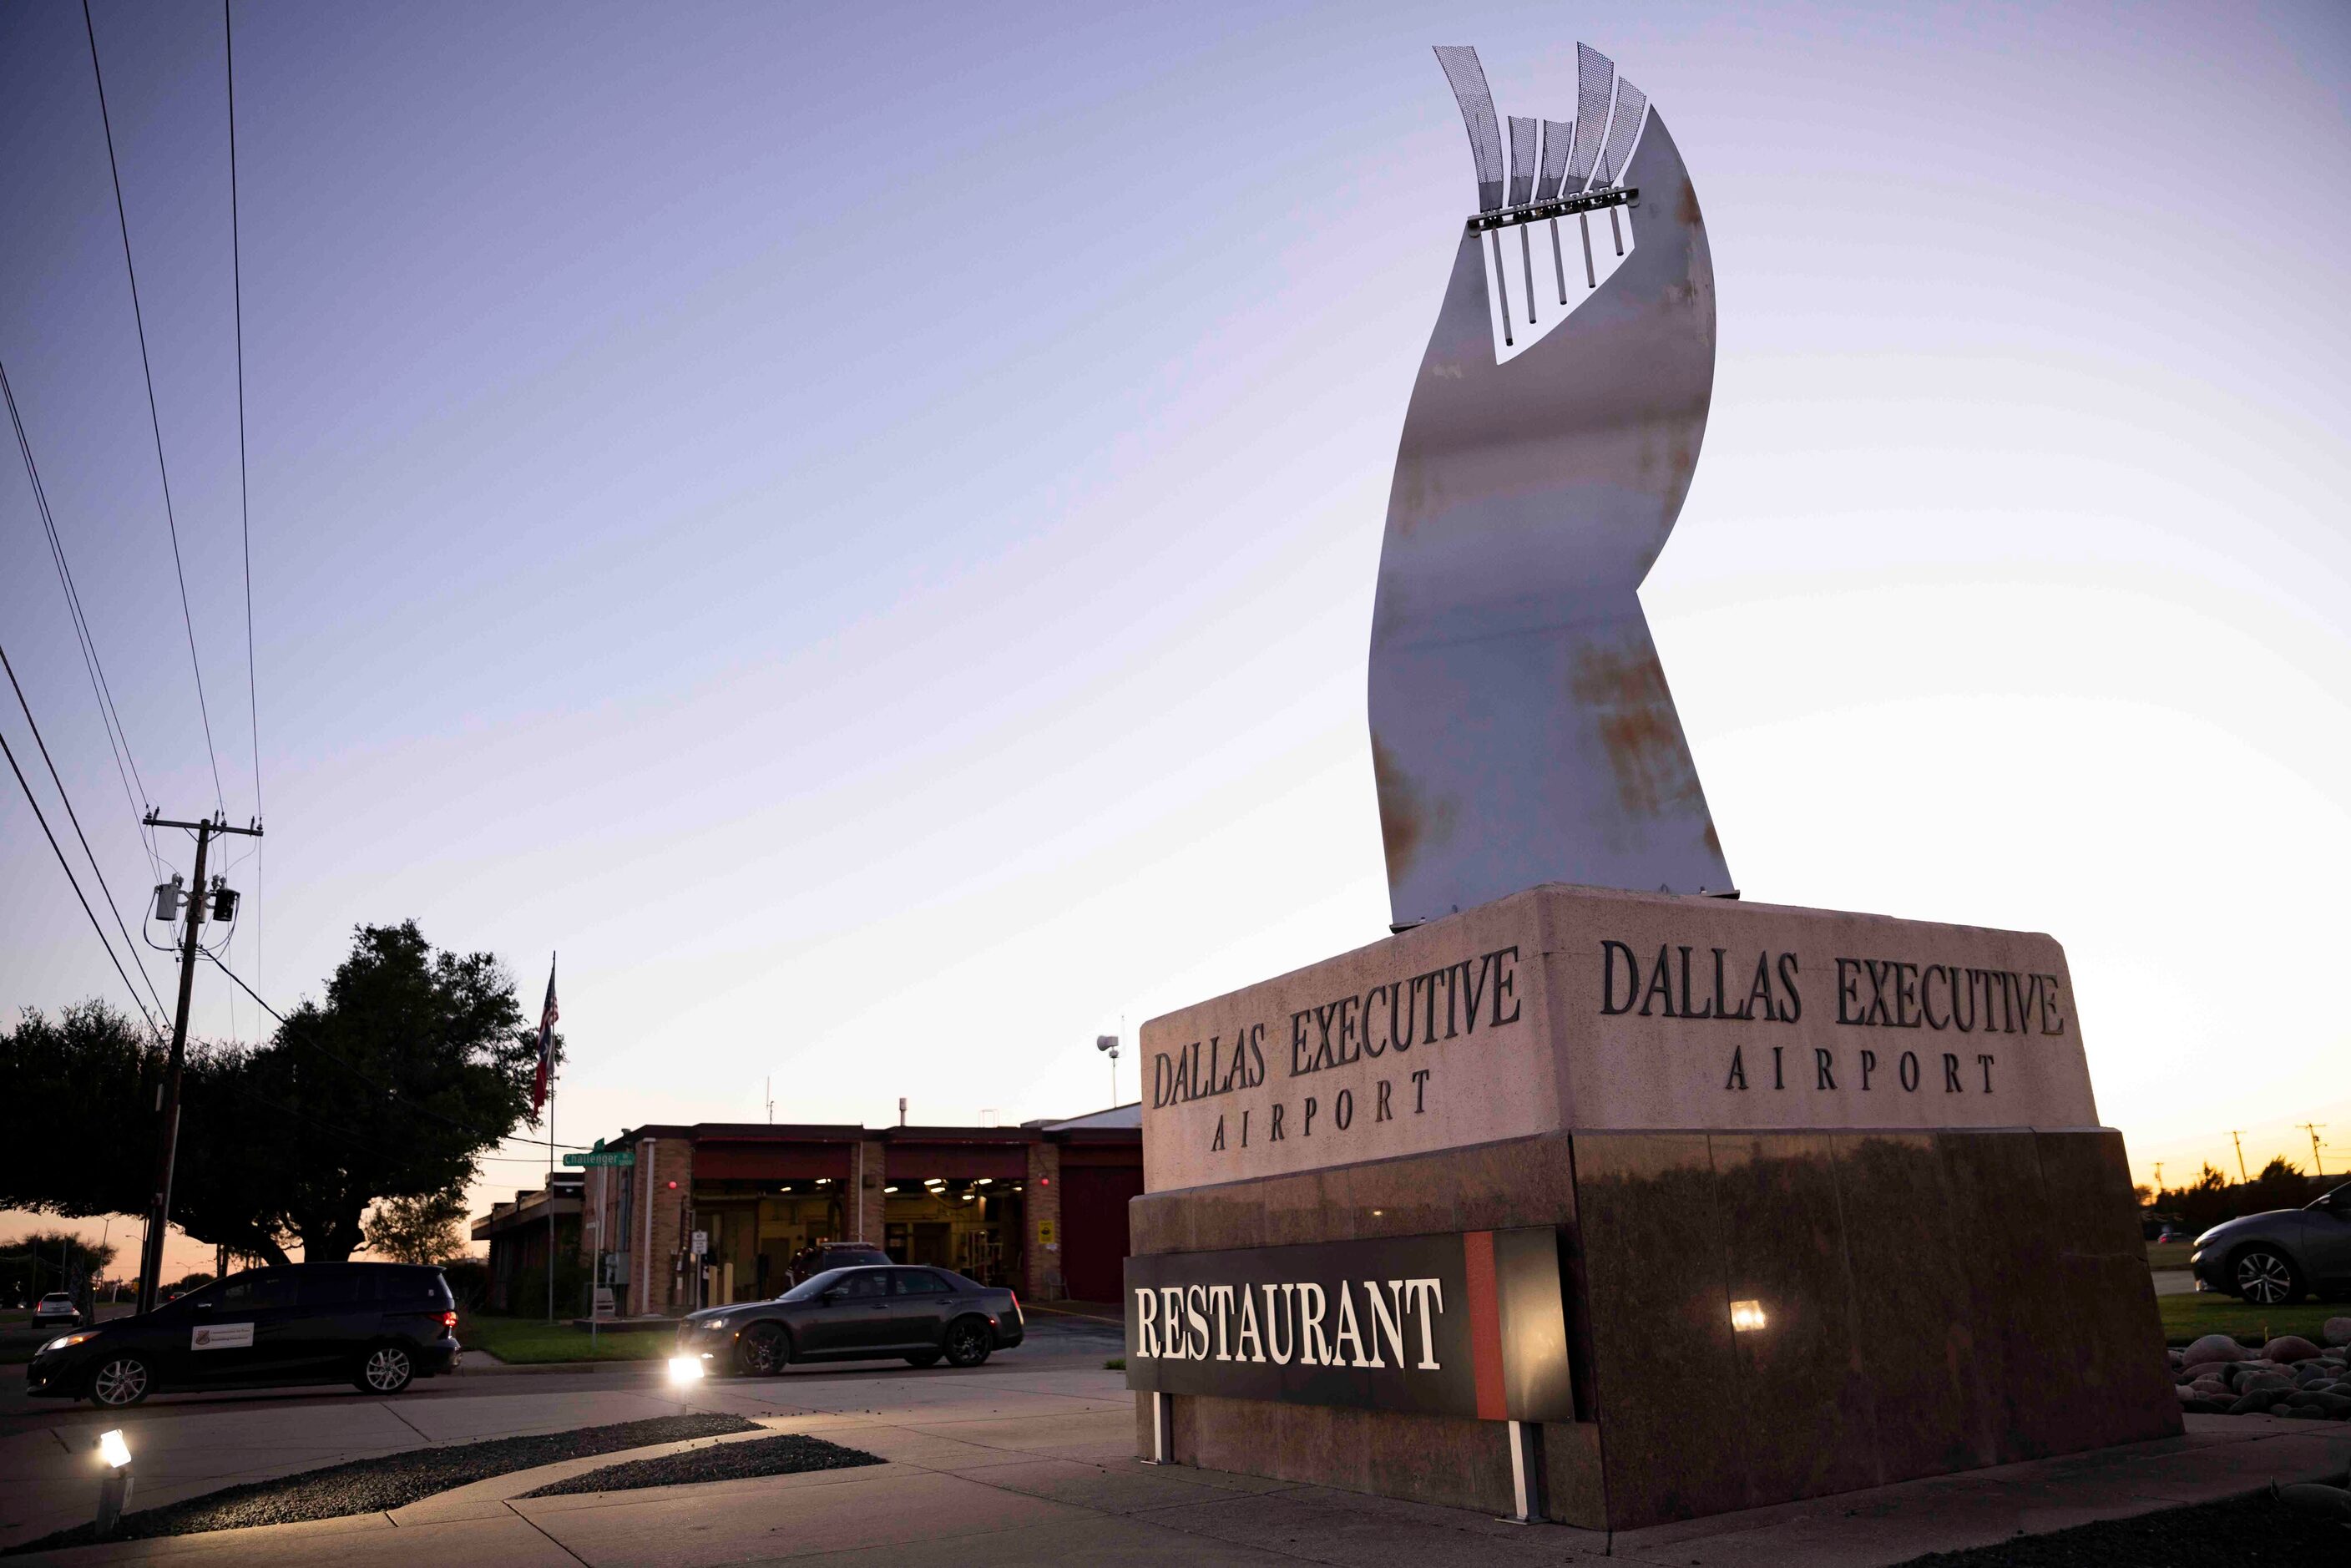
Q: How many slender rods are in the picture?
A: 5